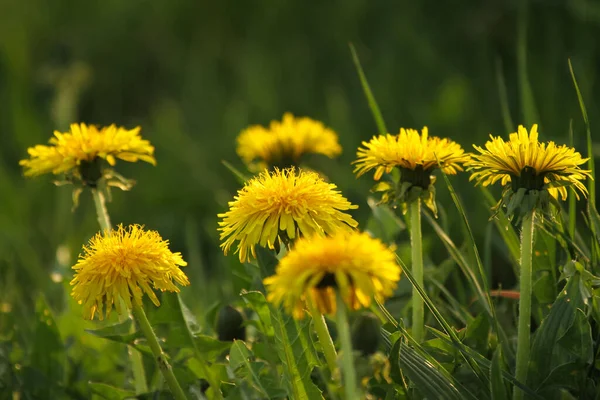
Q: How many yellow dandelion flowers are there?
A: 7